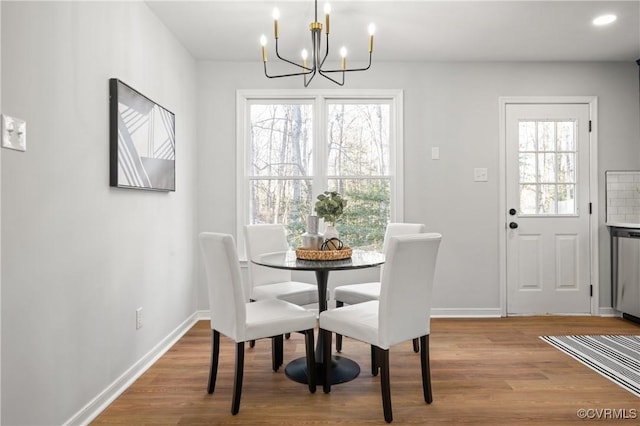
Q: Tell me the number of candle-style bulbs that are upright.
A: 6